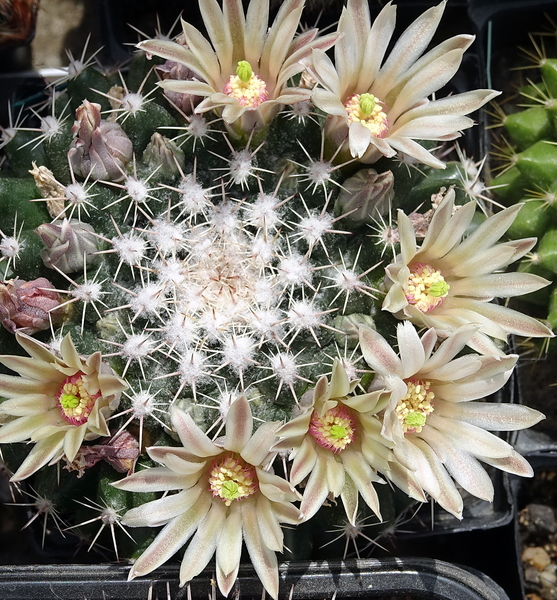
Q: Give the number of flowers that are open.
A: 7